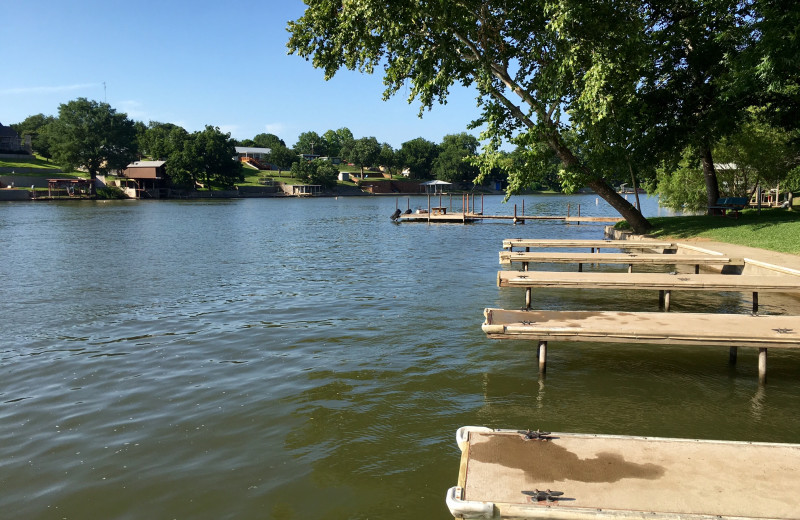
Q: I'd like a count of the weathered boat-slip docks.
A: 5